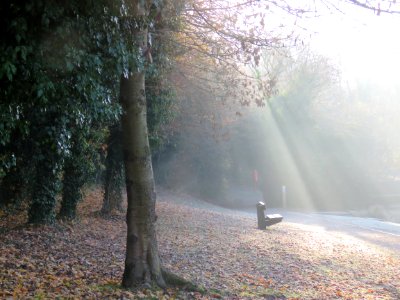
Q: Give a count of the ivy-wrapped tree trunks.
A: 3